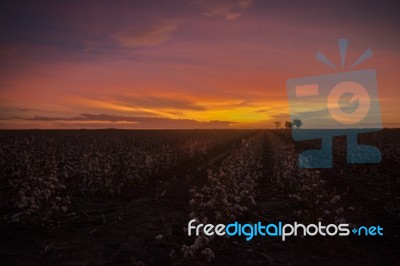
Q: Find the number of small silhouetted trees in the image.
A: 3